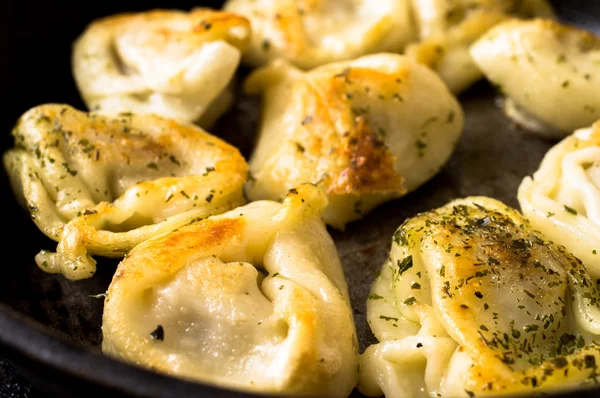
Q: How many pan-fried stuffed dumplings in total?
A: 9